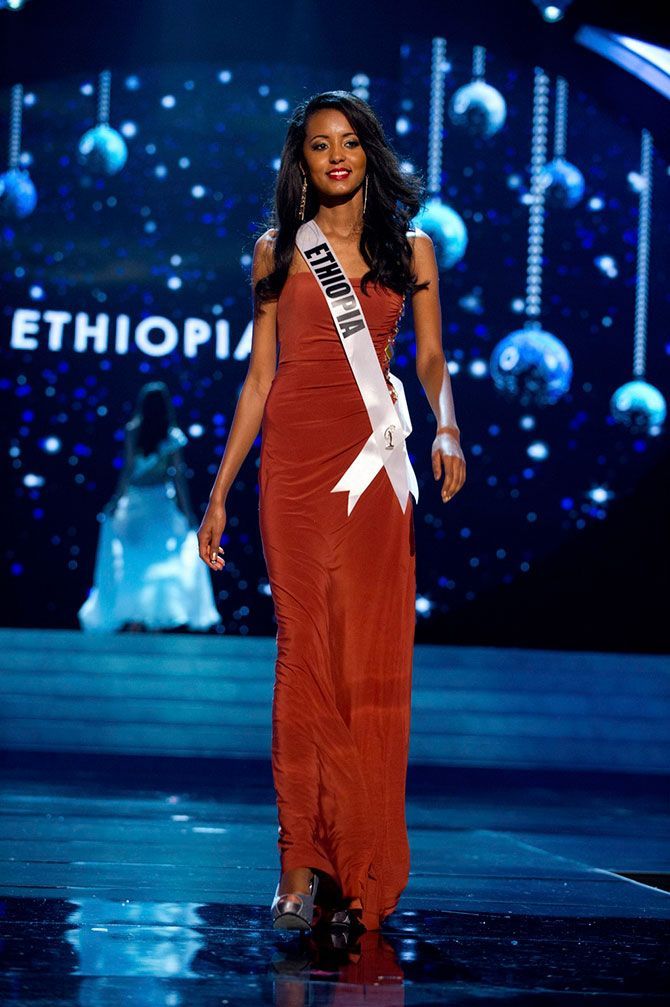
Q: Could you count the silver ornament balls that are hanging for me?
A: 7